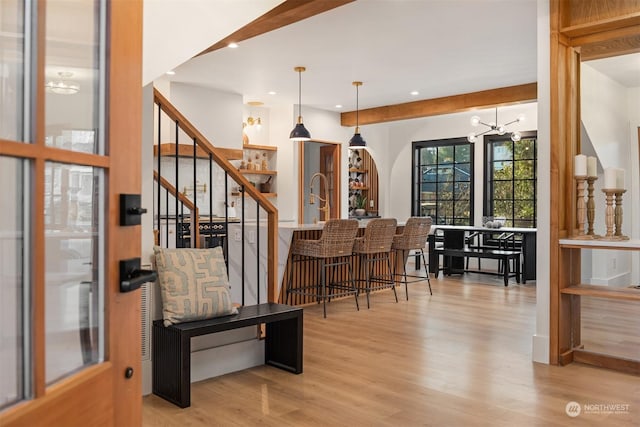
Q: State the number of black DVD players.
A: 0